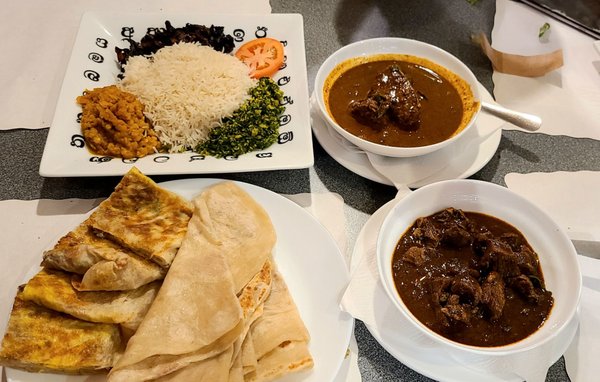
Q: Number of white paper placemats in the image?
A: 4